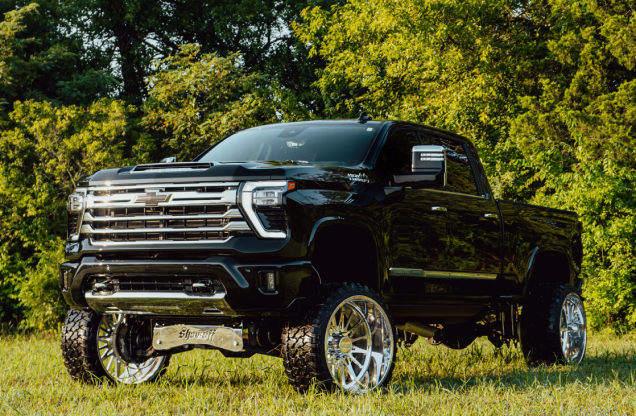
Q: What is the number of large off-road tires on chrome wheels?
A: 3